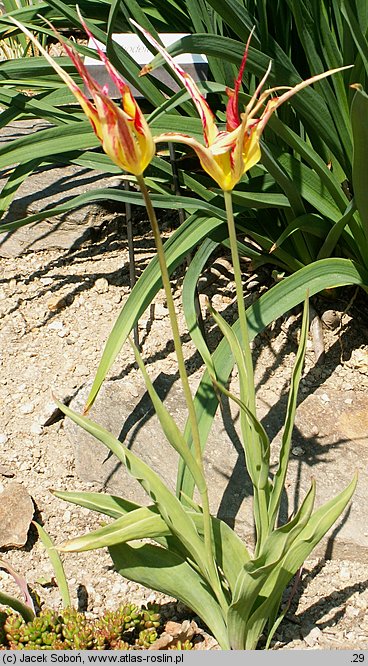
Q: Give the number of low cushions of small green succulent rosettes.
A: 1